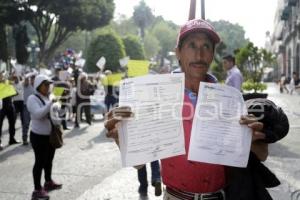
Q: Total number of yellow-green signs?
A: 4